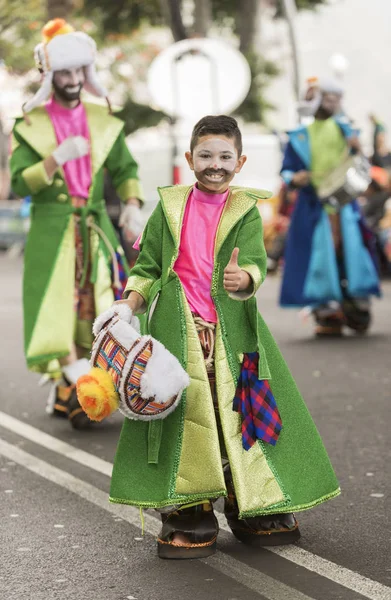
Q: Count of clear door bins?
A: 0